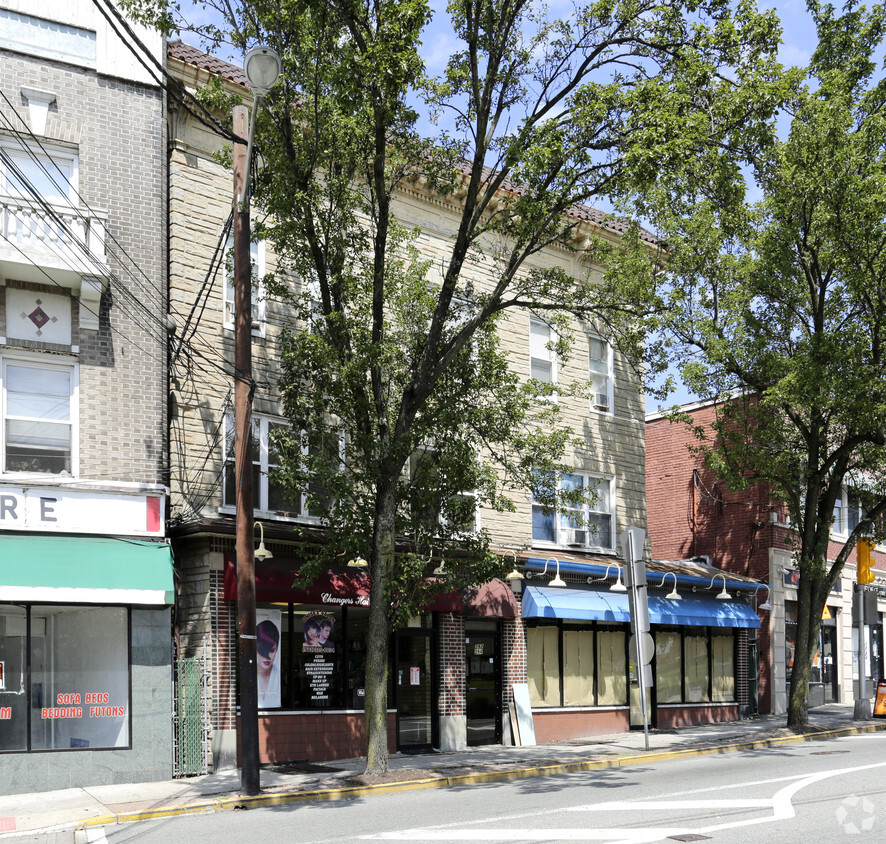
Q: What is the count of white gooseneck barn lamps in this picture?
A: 9